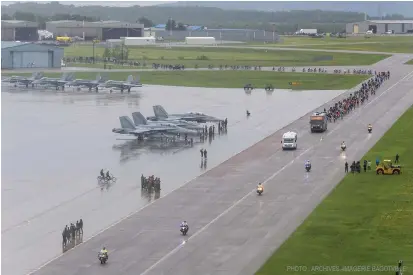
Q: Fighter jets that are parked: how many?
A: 7